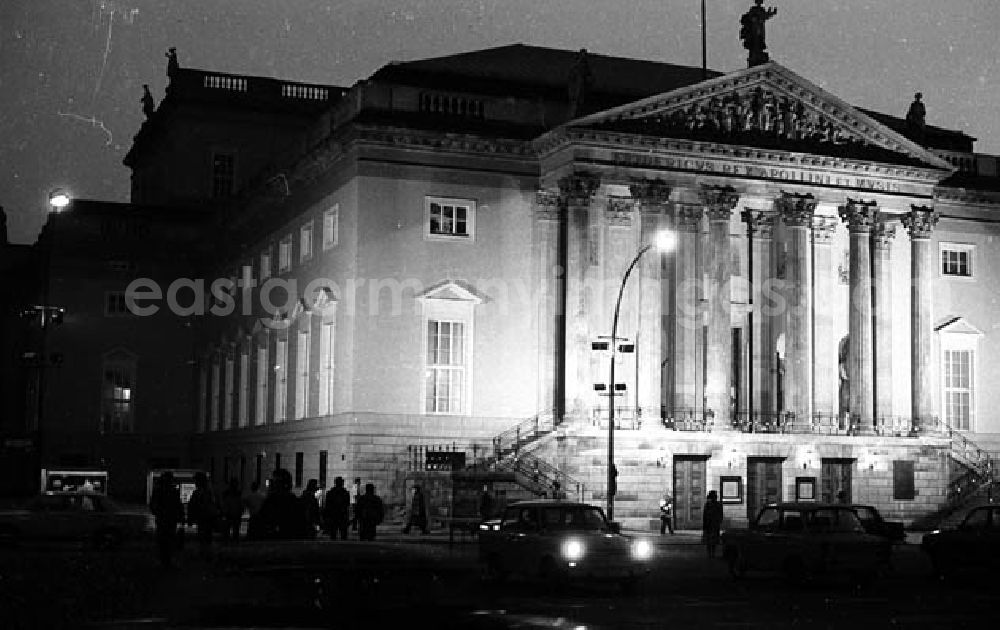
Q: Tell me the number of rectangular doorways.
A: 3